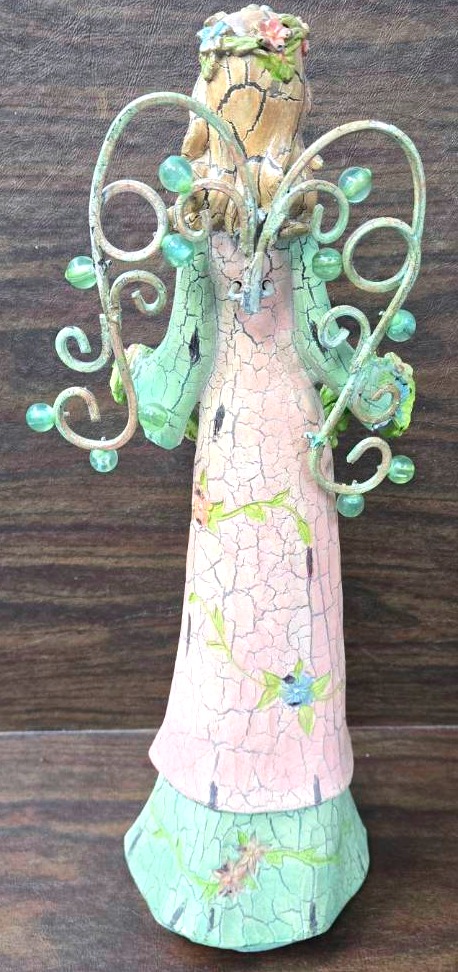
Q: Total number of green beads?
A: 11